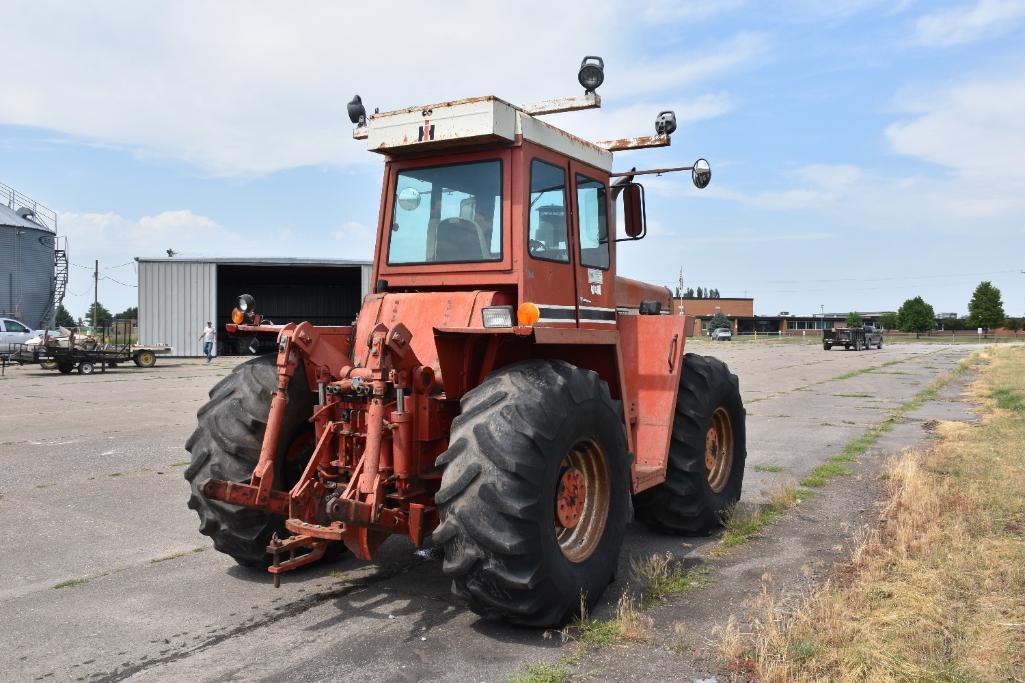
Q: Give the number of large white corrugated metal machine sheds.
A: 1